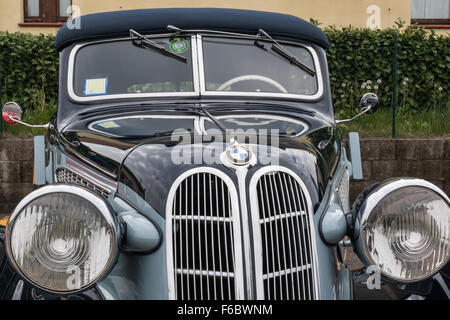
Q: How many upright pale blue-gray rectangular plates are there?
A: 2